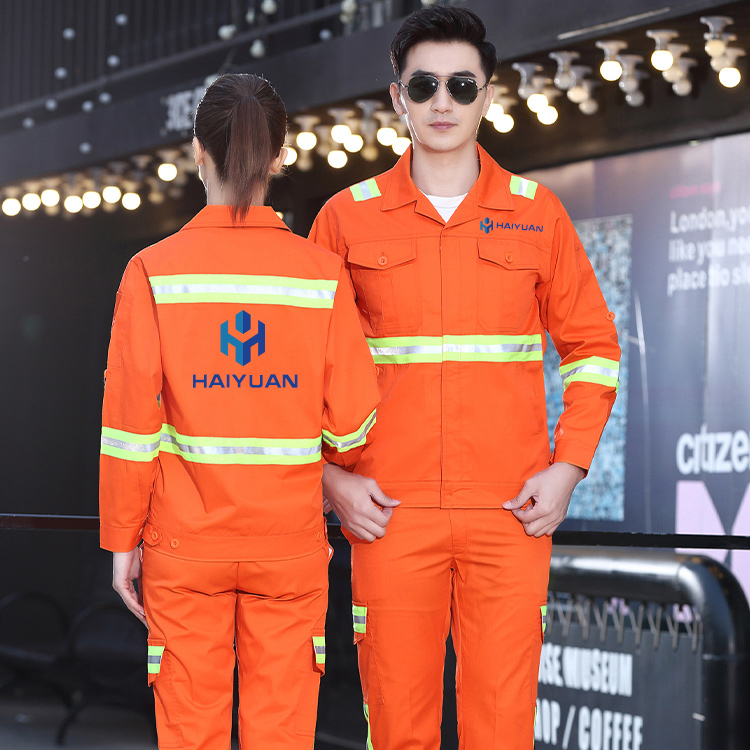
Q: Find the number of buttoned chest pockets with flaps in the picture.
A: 2